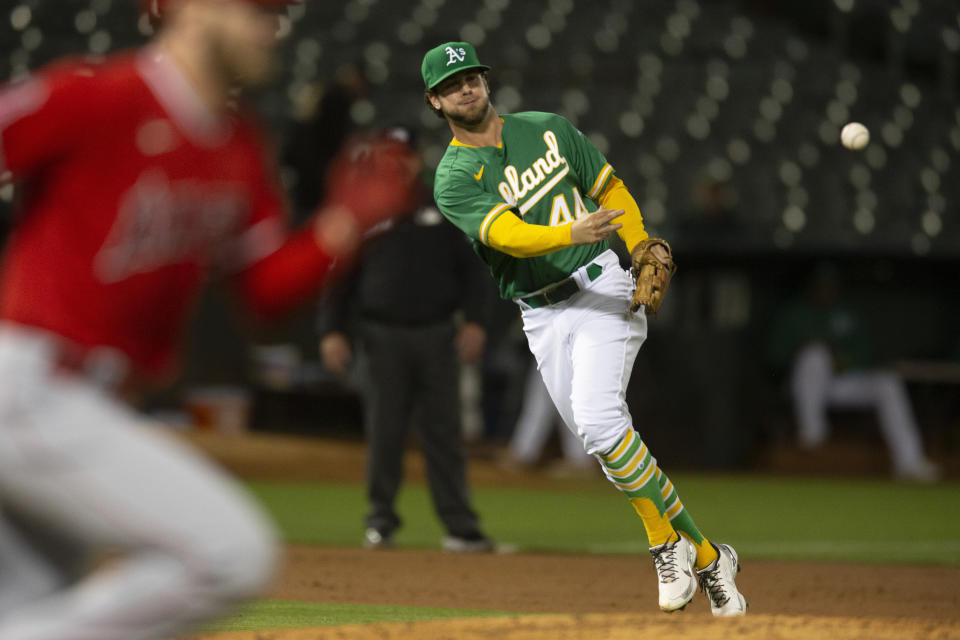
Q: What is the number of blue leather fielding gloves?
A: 0